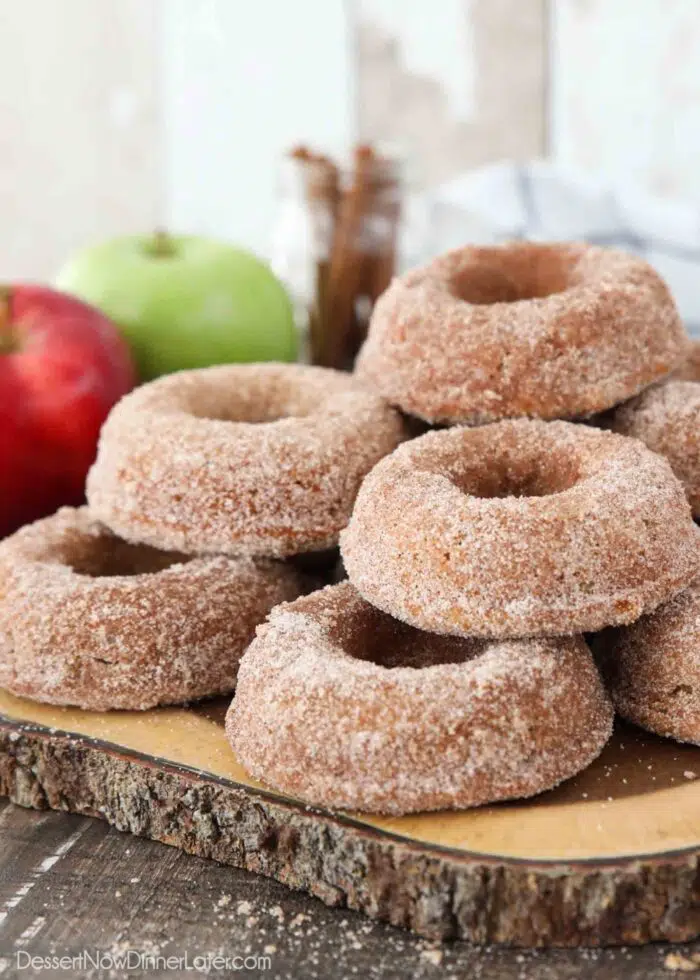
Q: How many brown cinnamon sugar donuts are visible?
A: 7